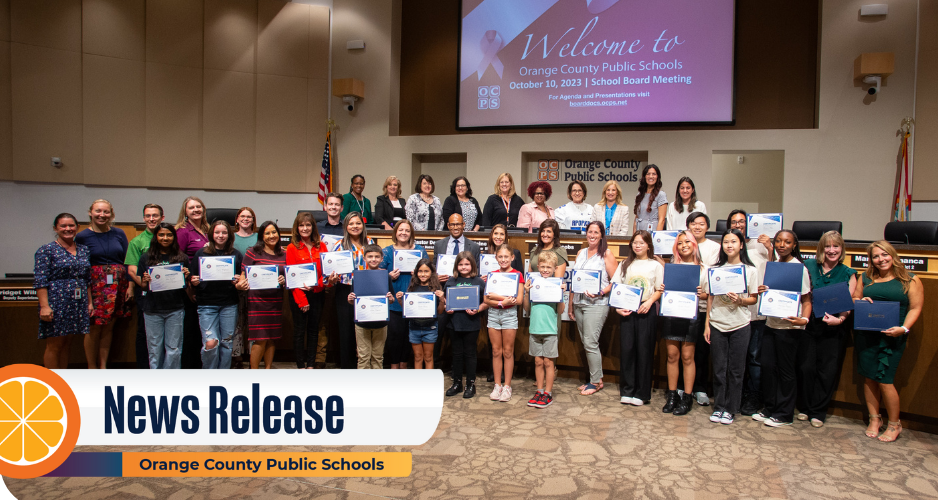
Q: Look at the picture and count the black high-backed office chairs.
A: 5